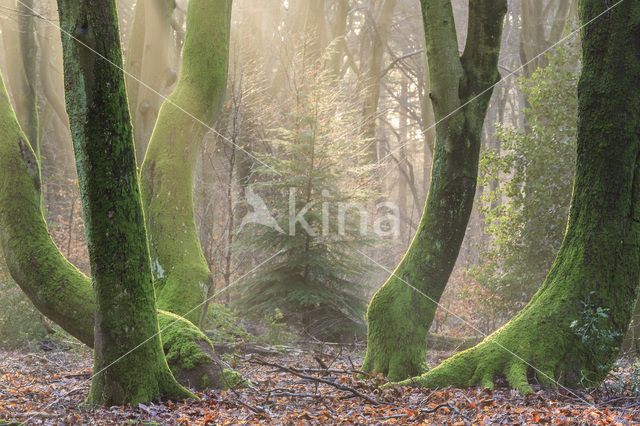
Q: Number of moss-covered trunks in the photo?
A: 5